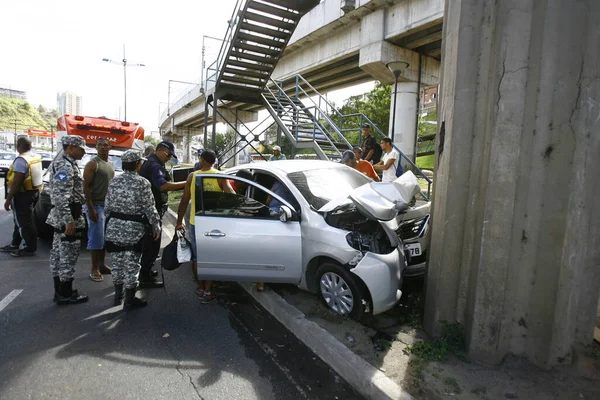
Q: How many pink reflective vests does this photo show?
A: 0